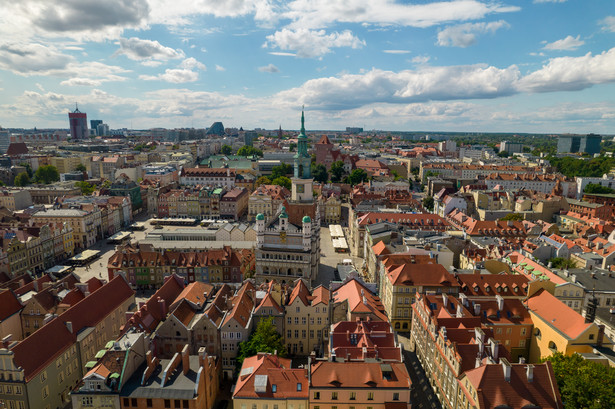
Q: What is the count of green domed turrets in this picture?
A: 3